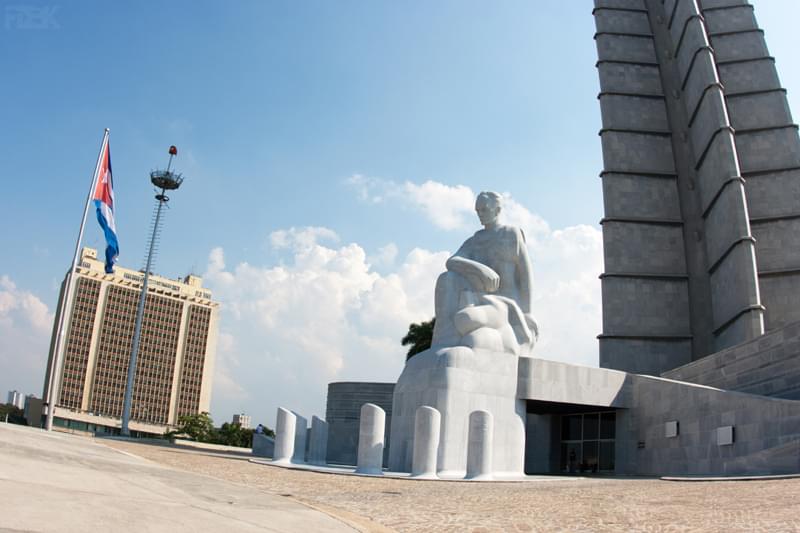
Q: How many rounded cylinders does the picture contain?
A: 6